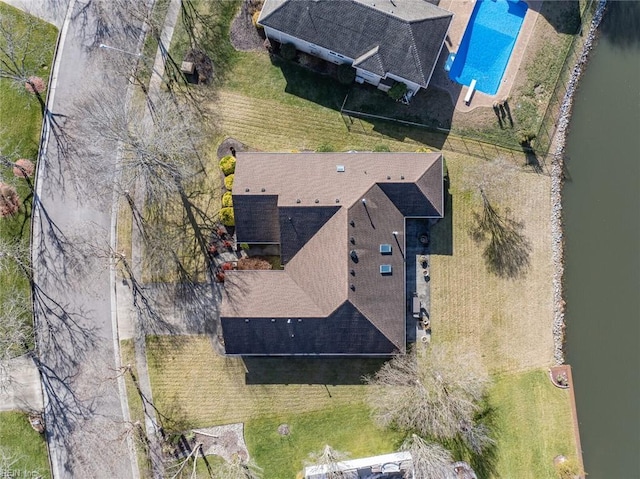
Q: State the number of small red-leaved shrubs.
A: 5